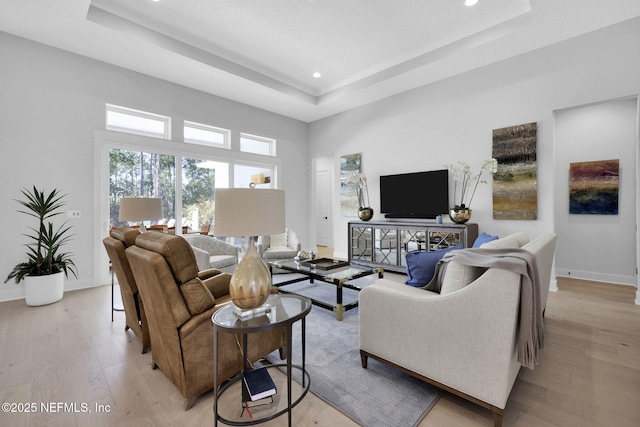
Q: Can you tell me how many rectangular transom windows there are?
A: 3